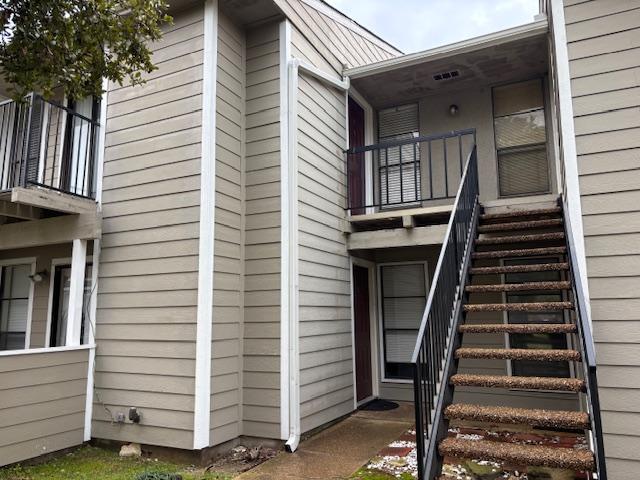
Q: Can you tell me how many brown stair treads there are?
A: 12